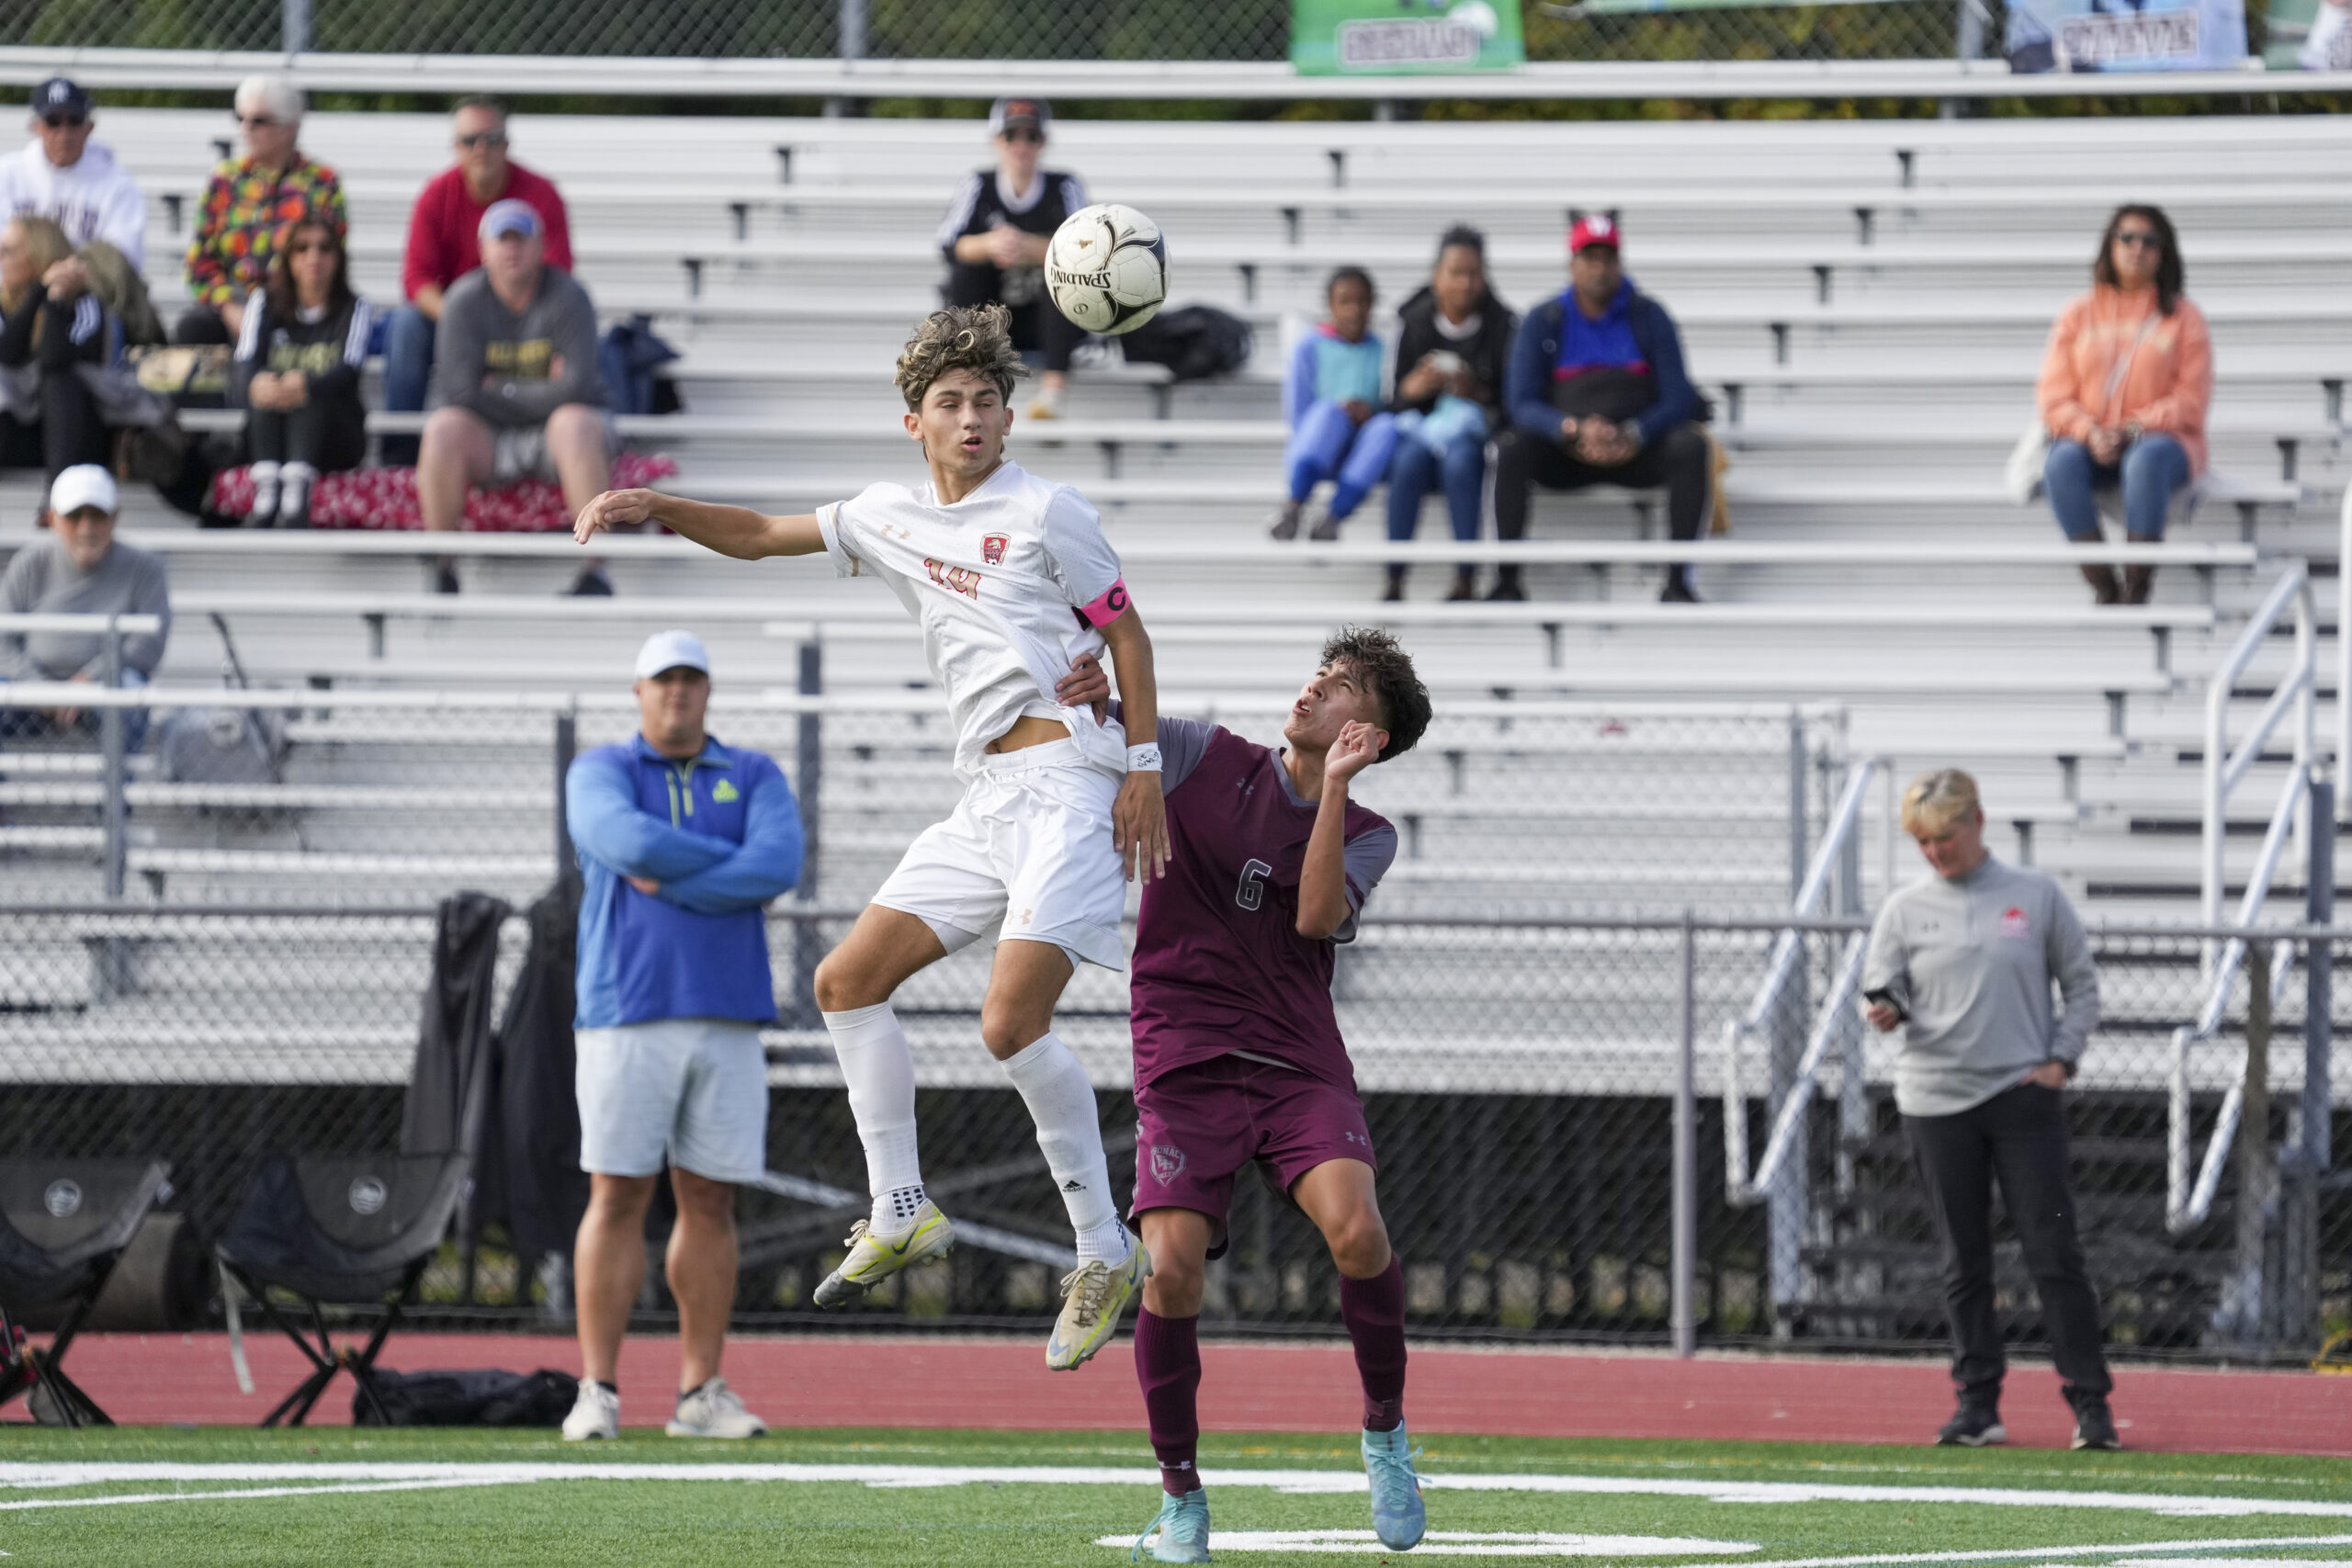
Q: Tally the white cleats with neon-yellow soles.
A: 2